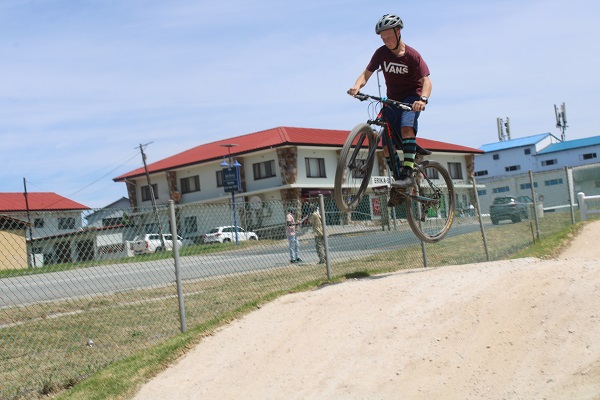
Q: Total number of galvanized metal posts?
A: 6